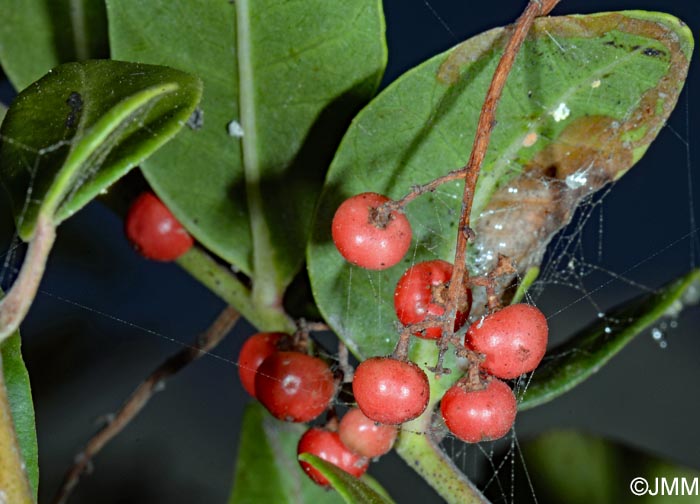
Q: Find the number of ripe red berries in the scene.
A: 10